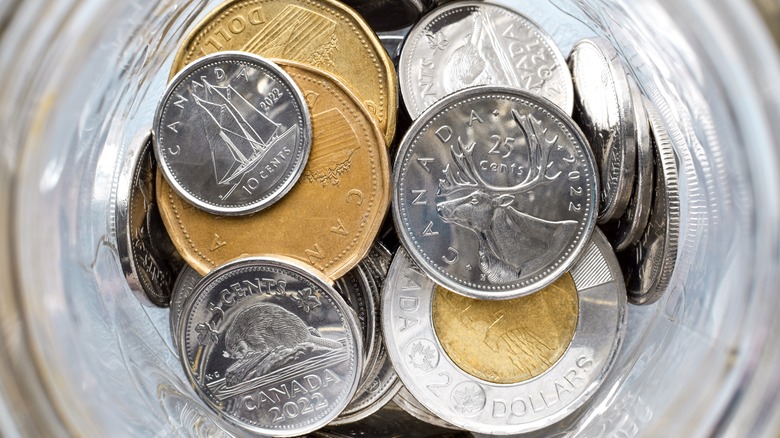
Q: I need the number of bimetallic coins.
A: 1